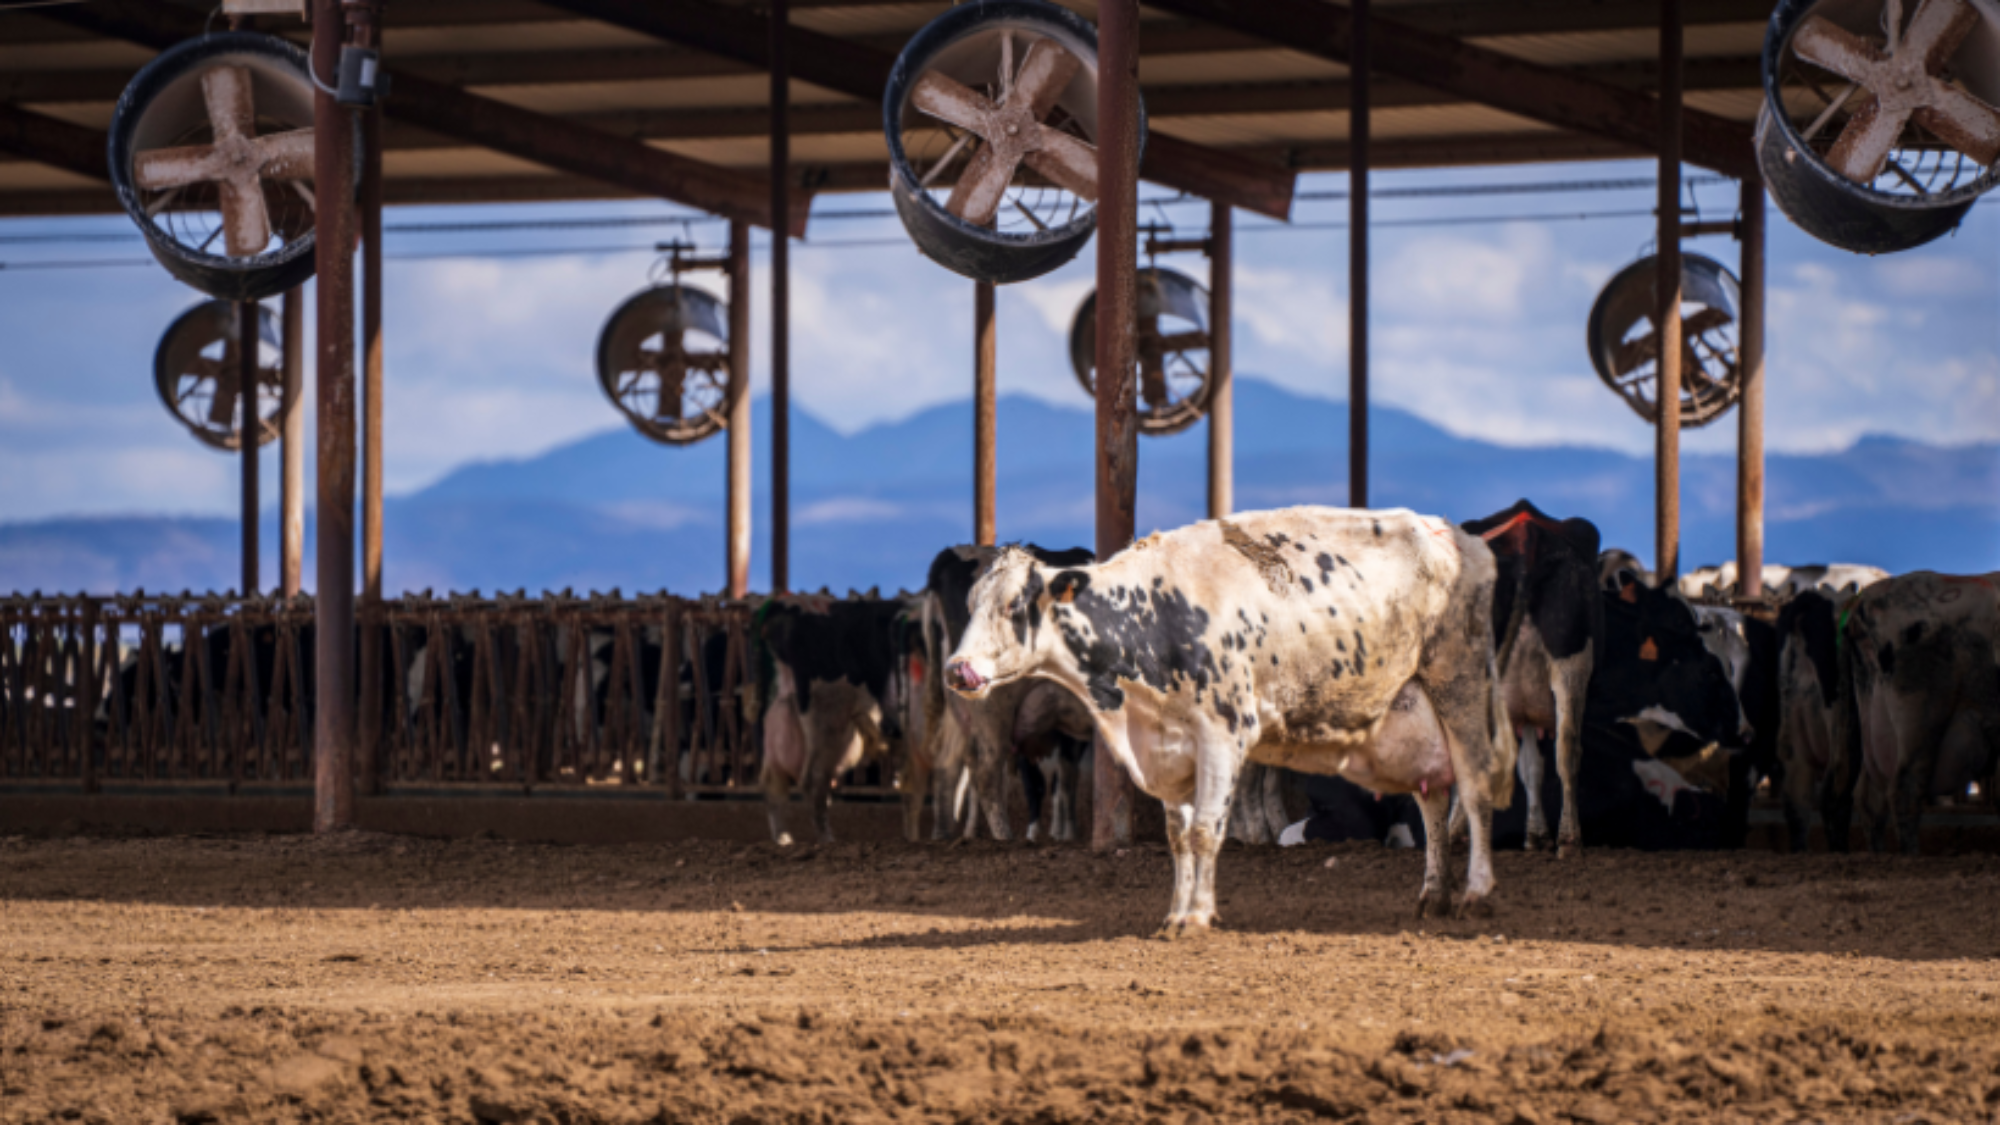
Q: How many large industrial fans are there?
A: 7